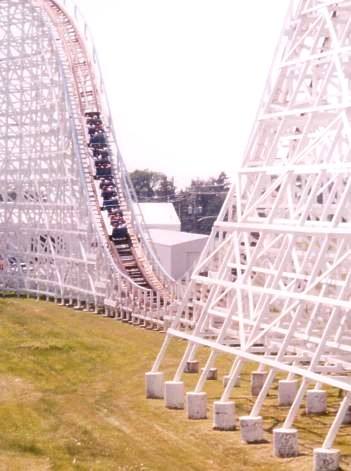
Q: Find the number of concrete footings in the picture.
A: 14